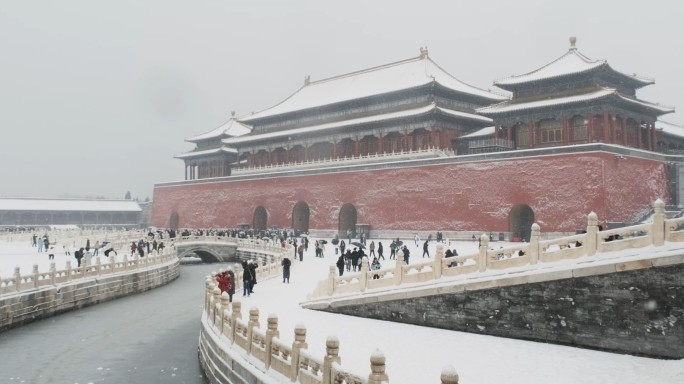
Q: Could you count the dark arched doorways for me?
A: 5